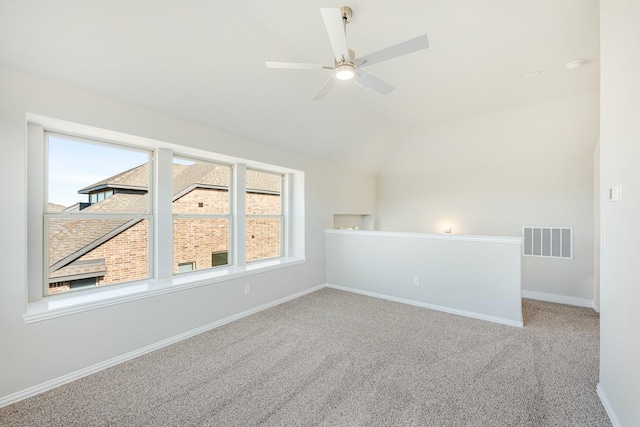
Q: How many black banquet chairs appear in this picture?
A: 0